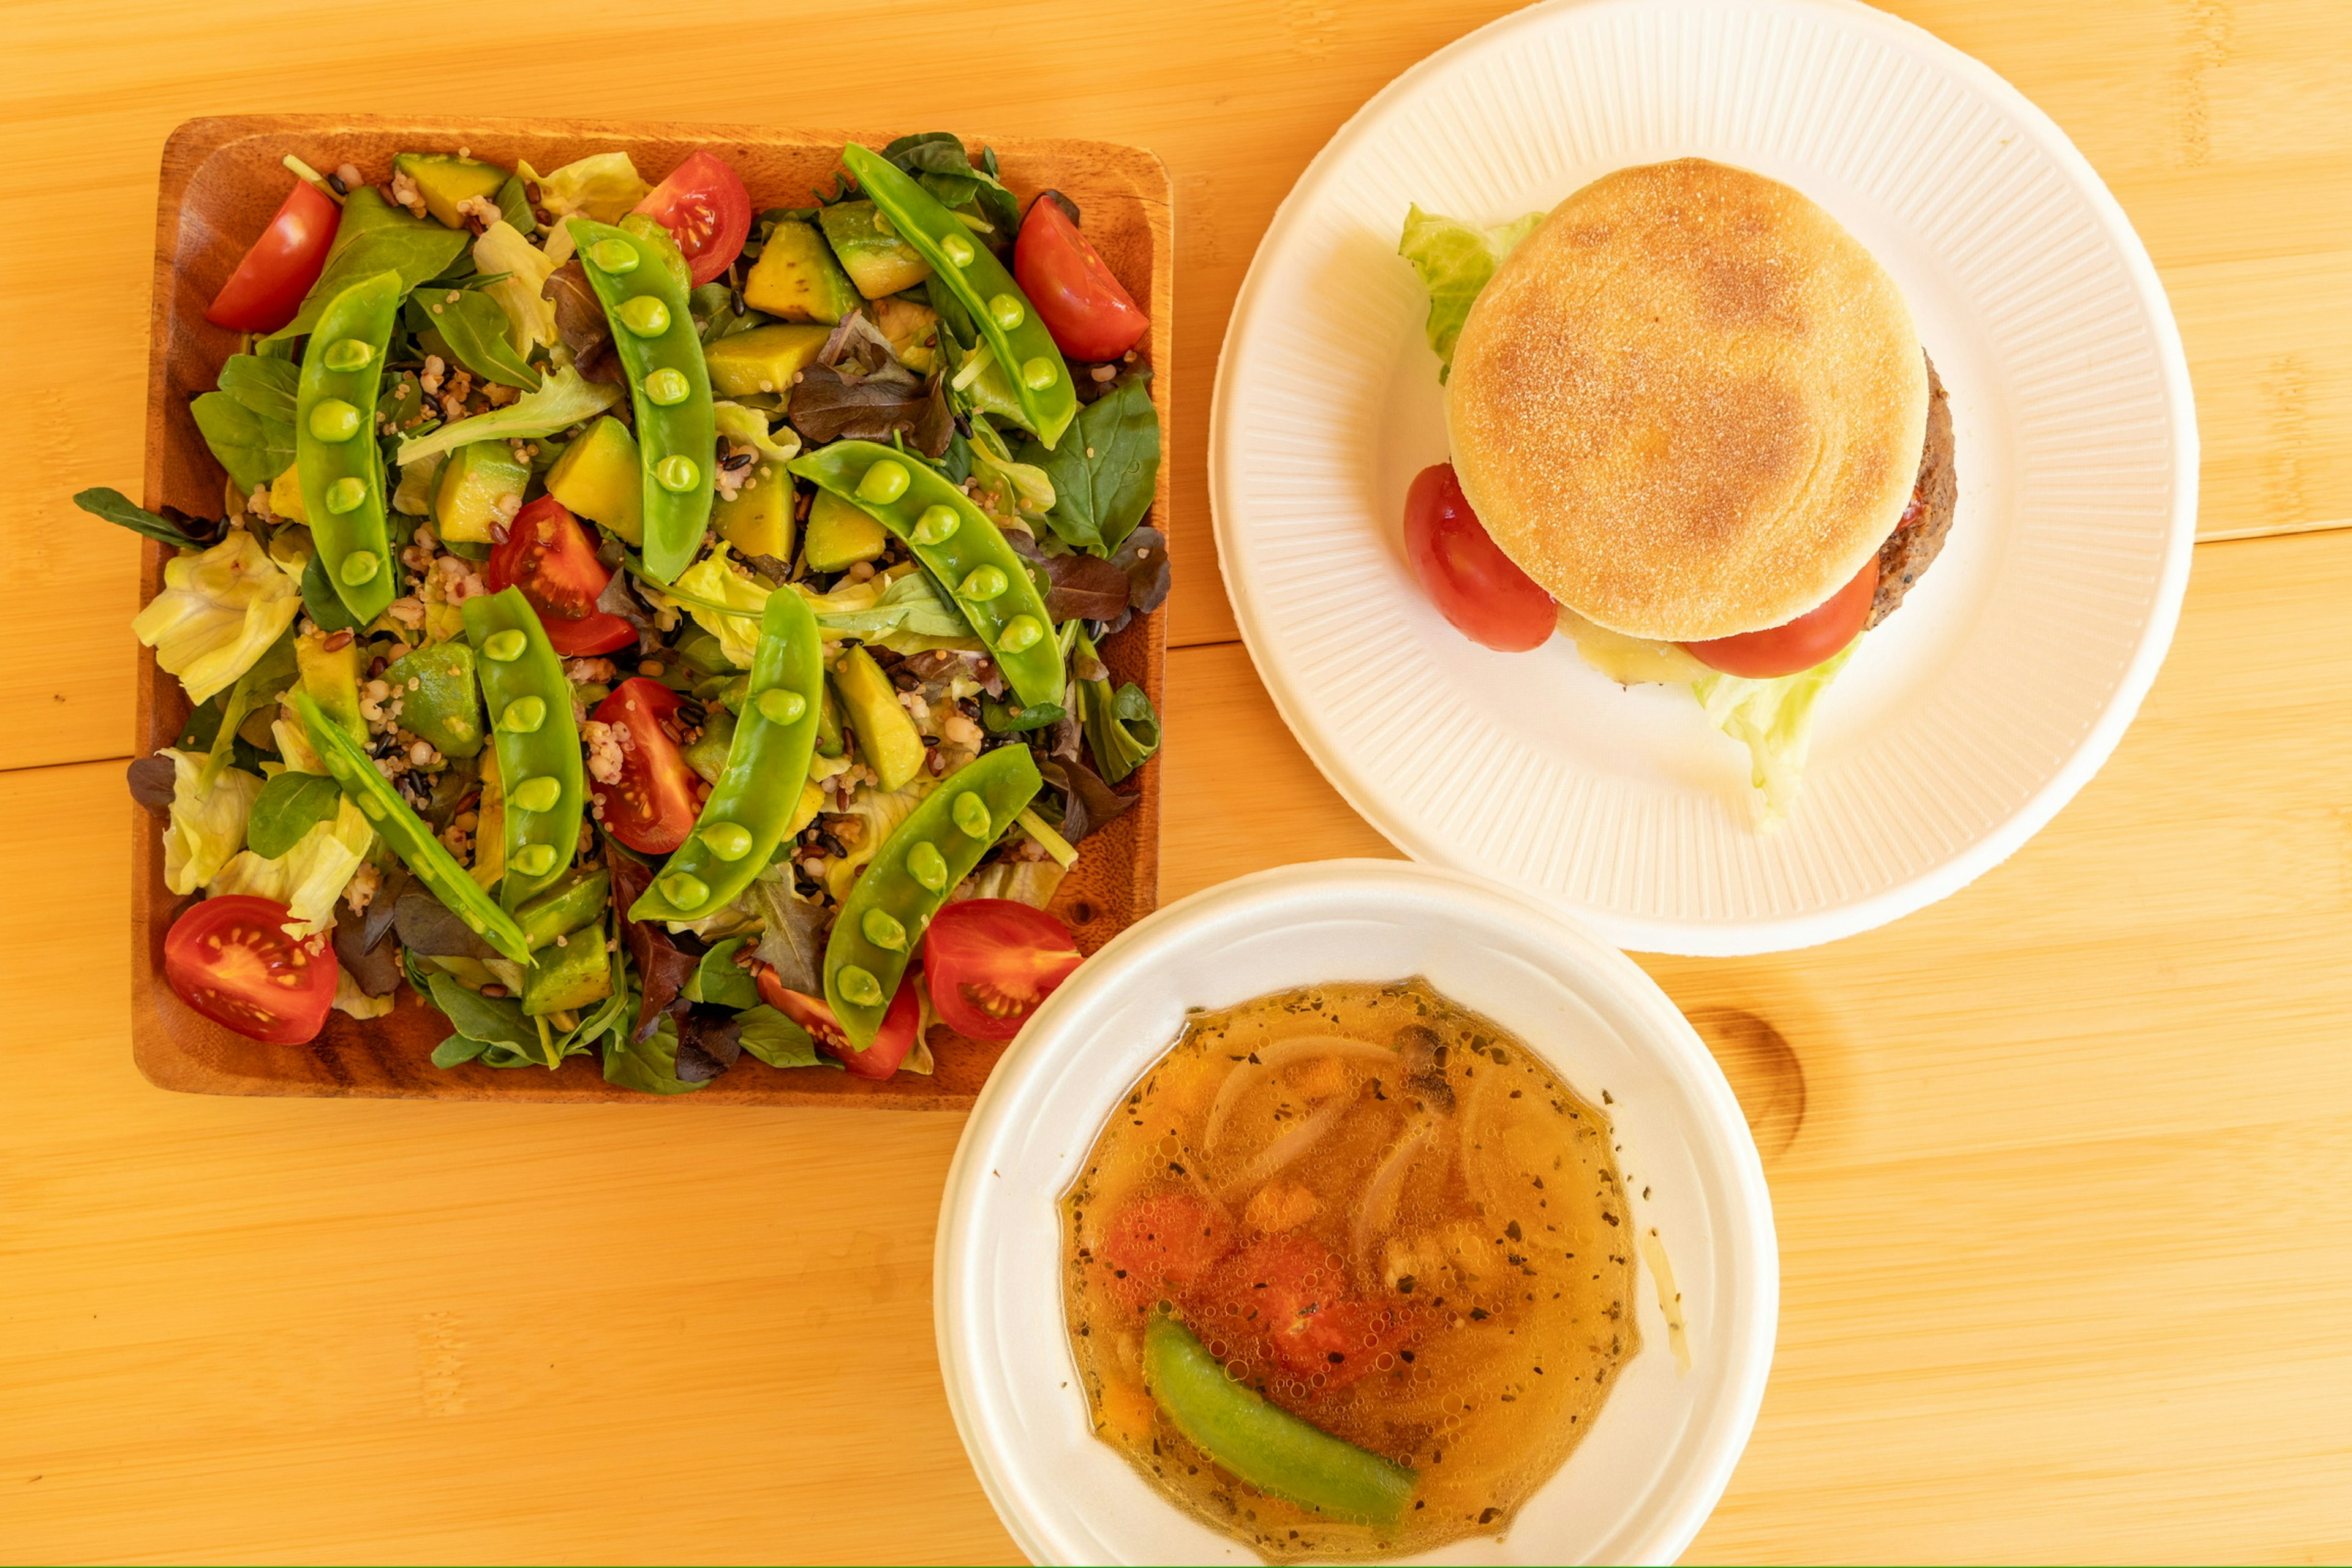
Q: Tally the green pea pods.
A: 9